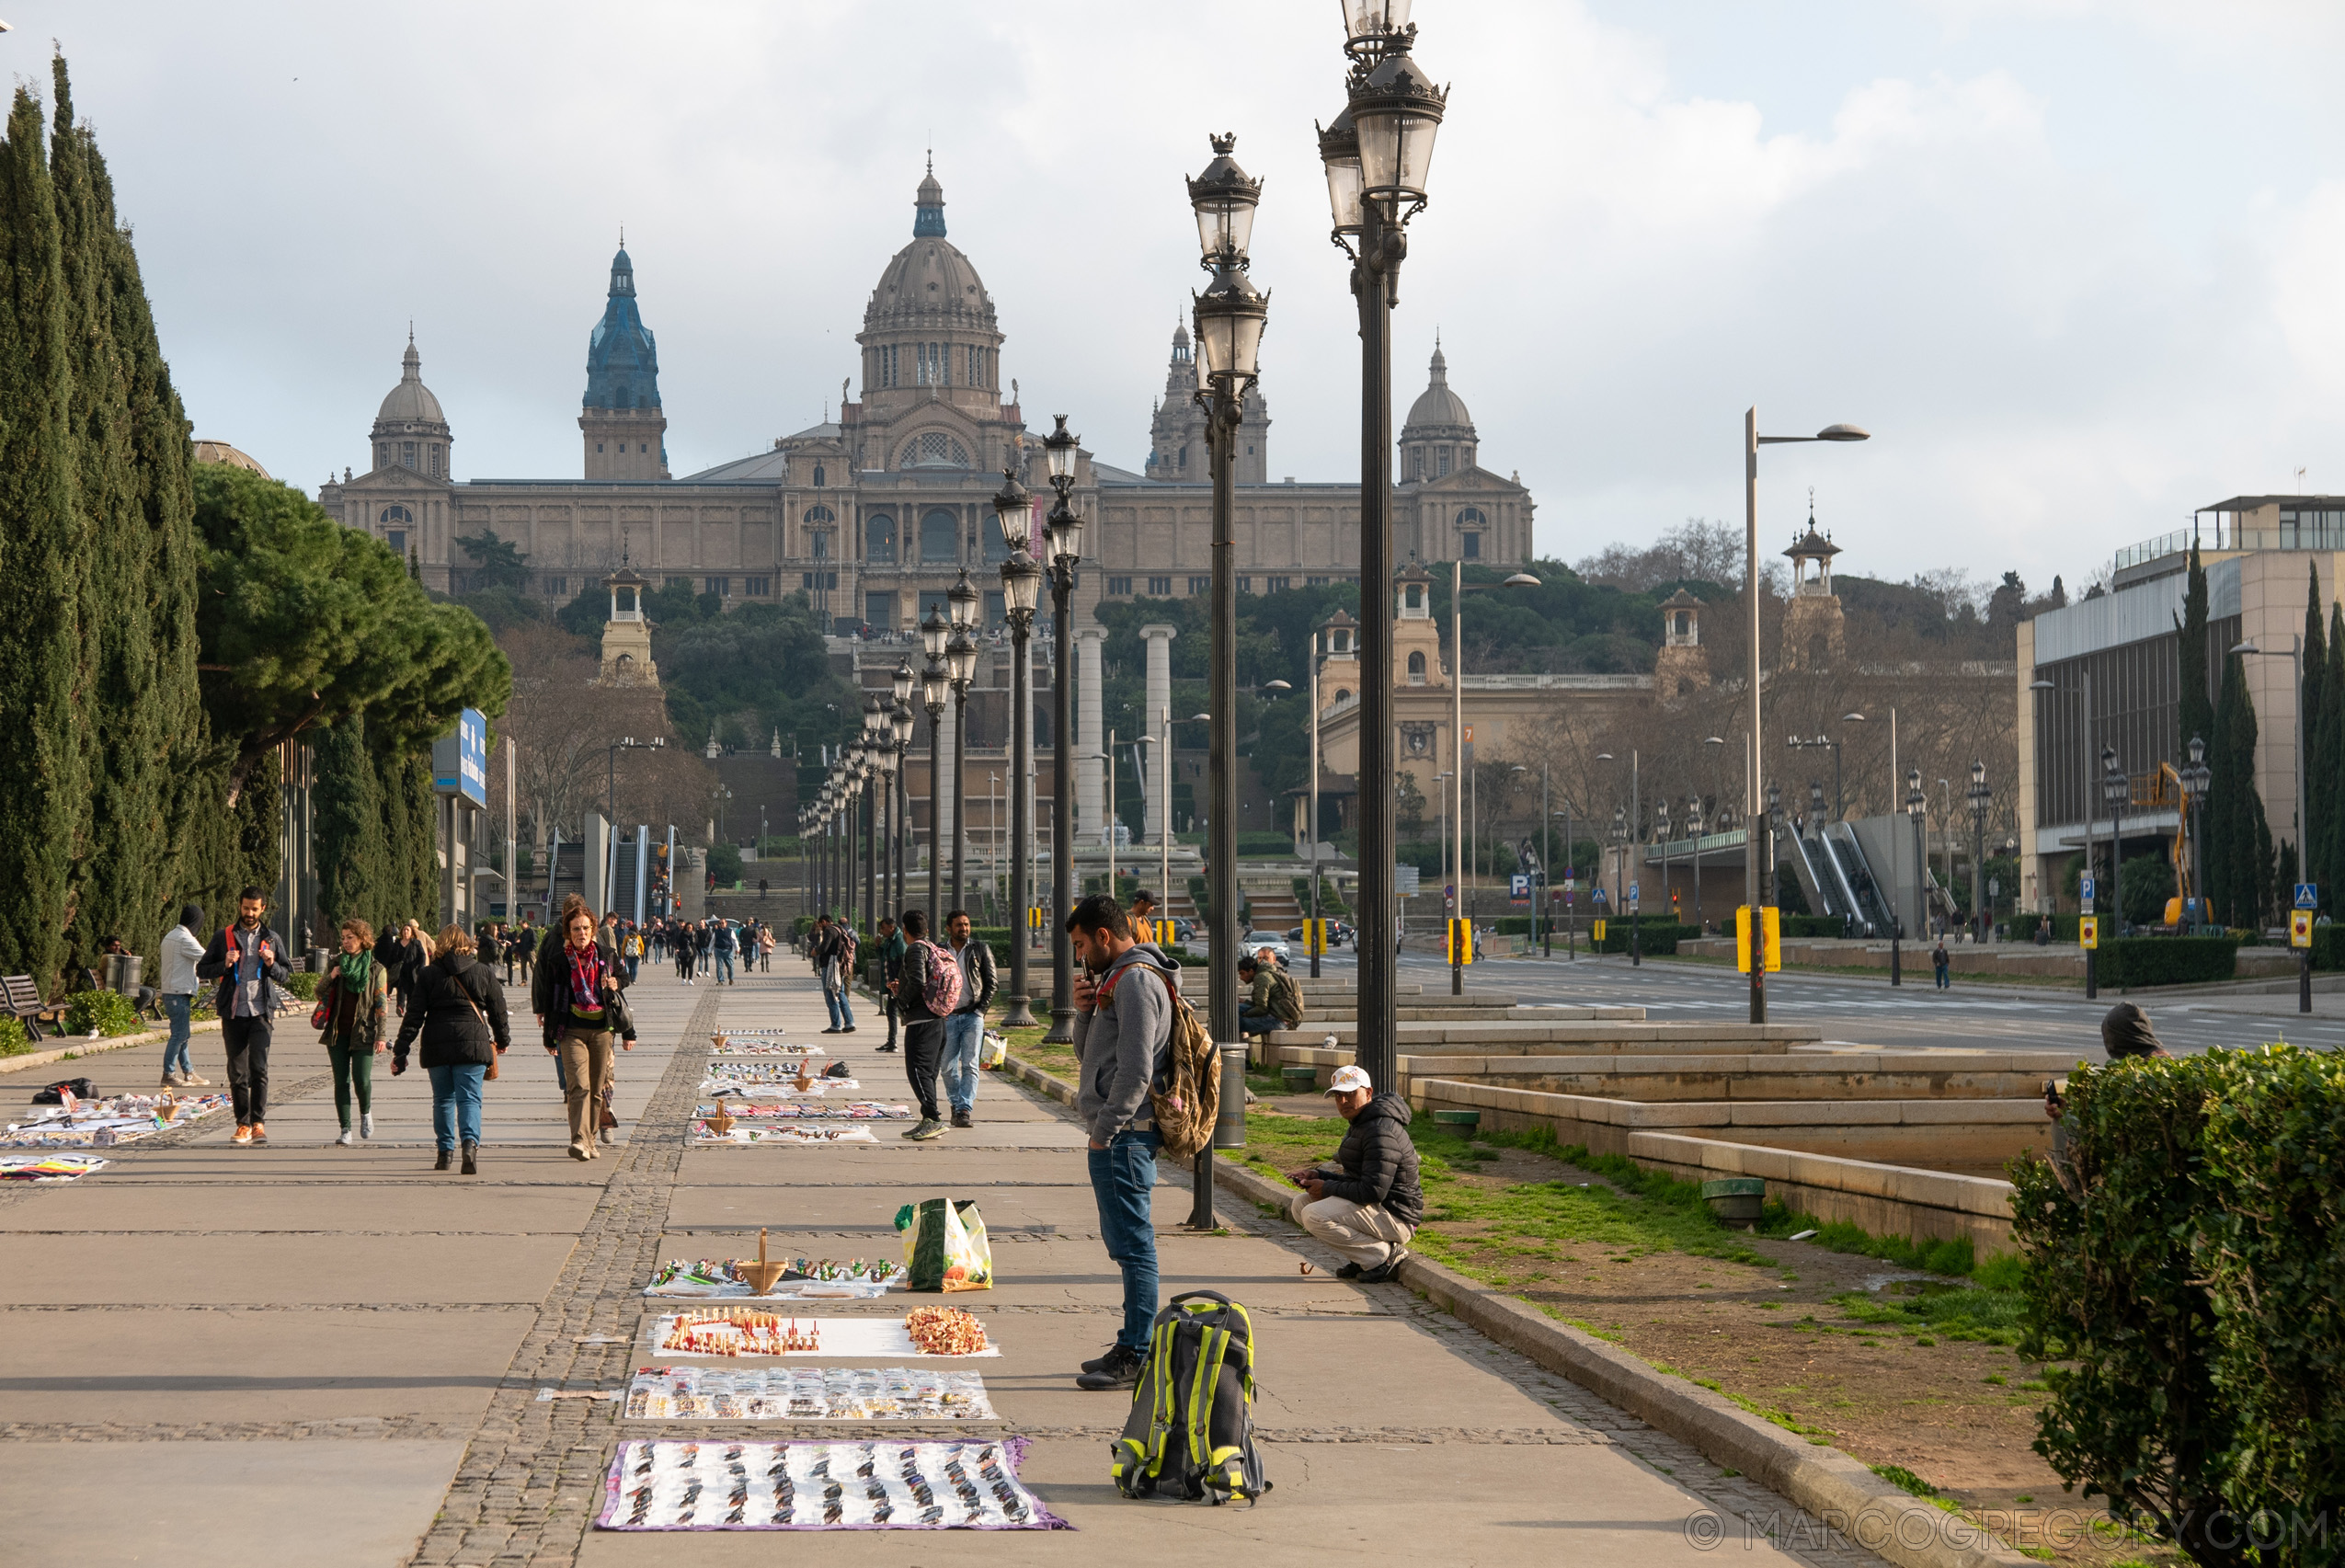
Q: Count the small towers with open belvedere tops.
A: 5